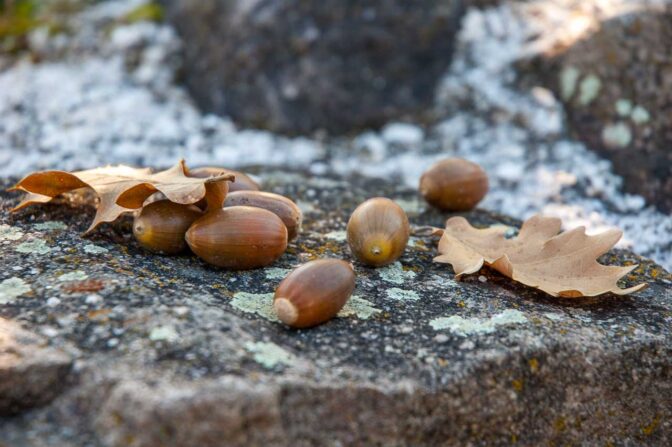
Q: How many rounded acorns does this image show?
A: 7